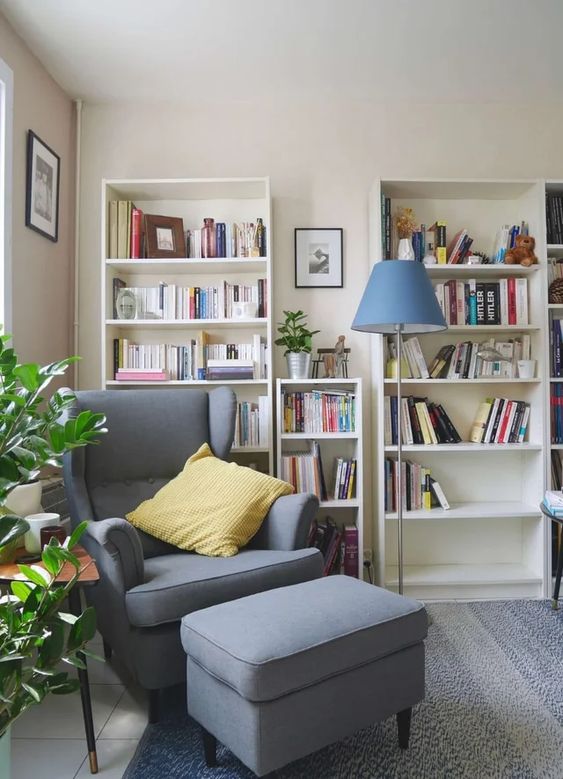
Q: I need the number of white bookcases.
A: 4